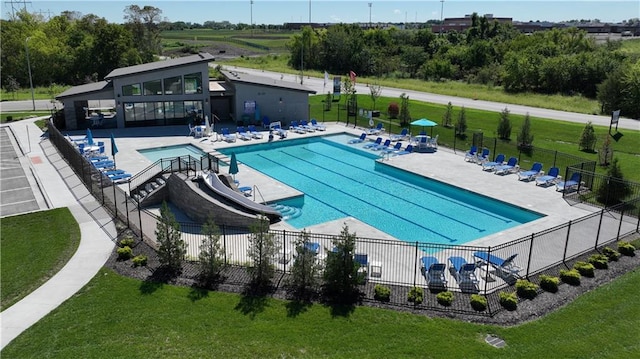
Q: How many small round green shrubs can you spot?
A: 15